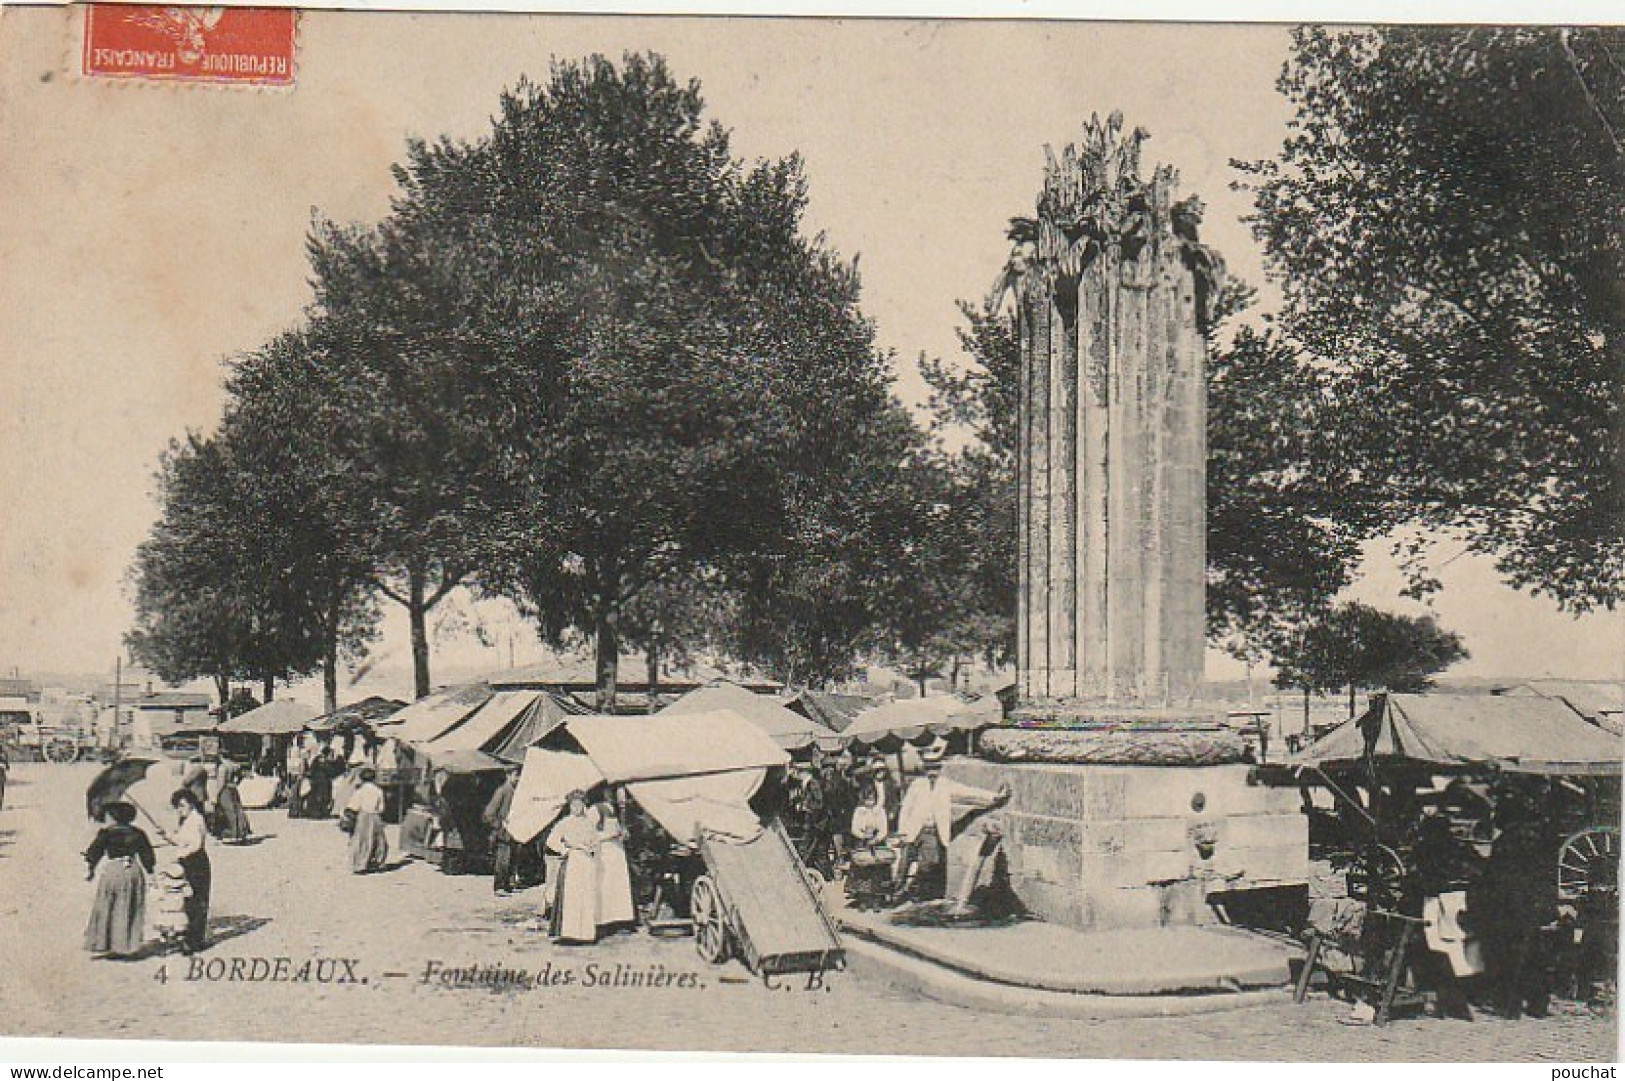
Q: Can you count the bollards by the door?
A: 0